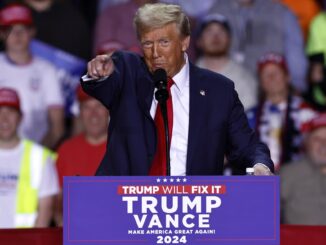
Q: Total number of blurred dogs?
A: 0